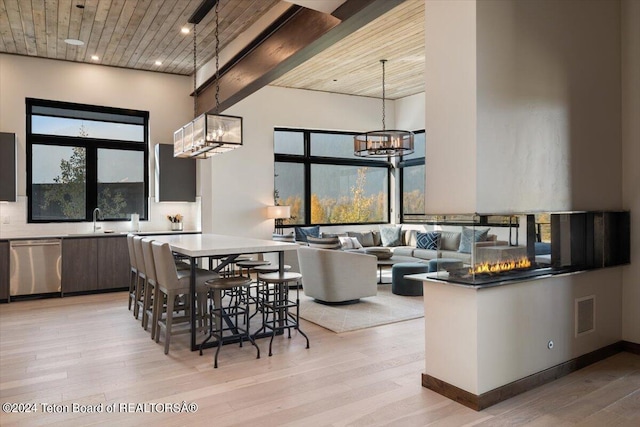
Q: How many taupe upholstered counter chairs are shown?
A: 4